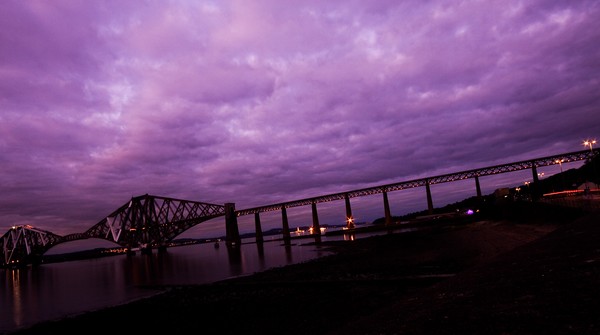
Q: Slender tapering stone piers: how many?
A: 8